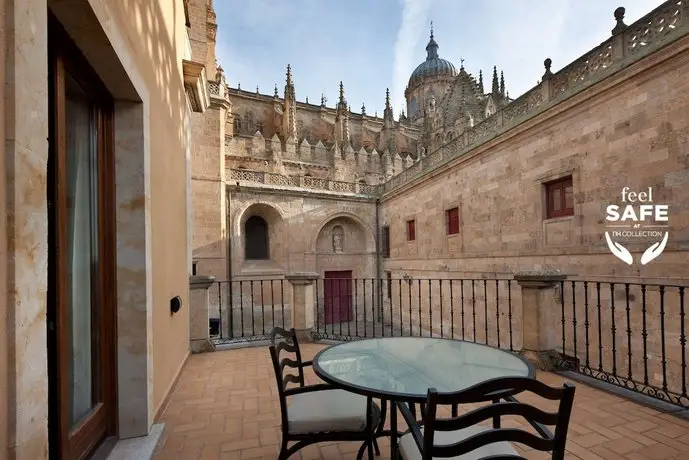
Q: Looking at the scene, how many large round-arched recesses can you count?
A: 2